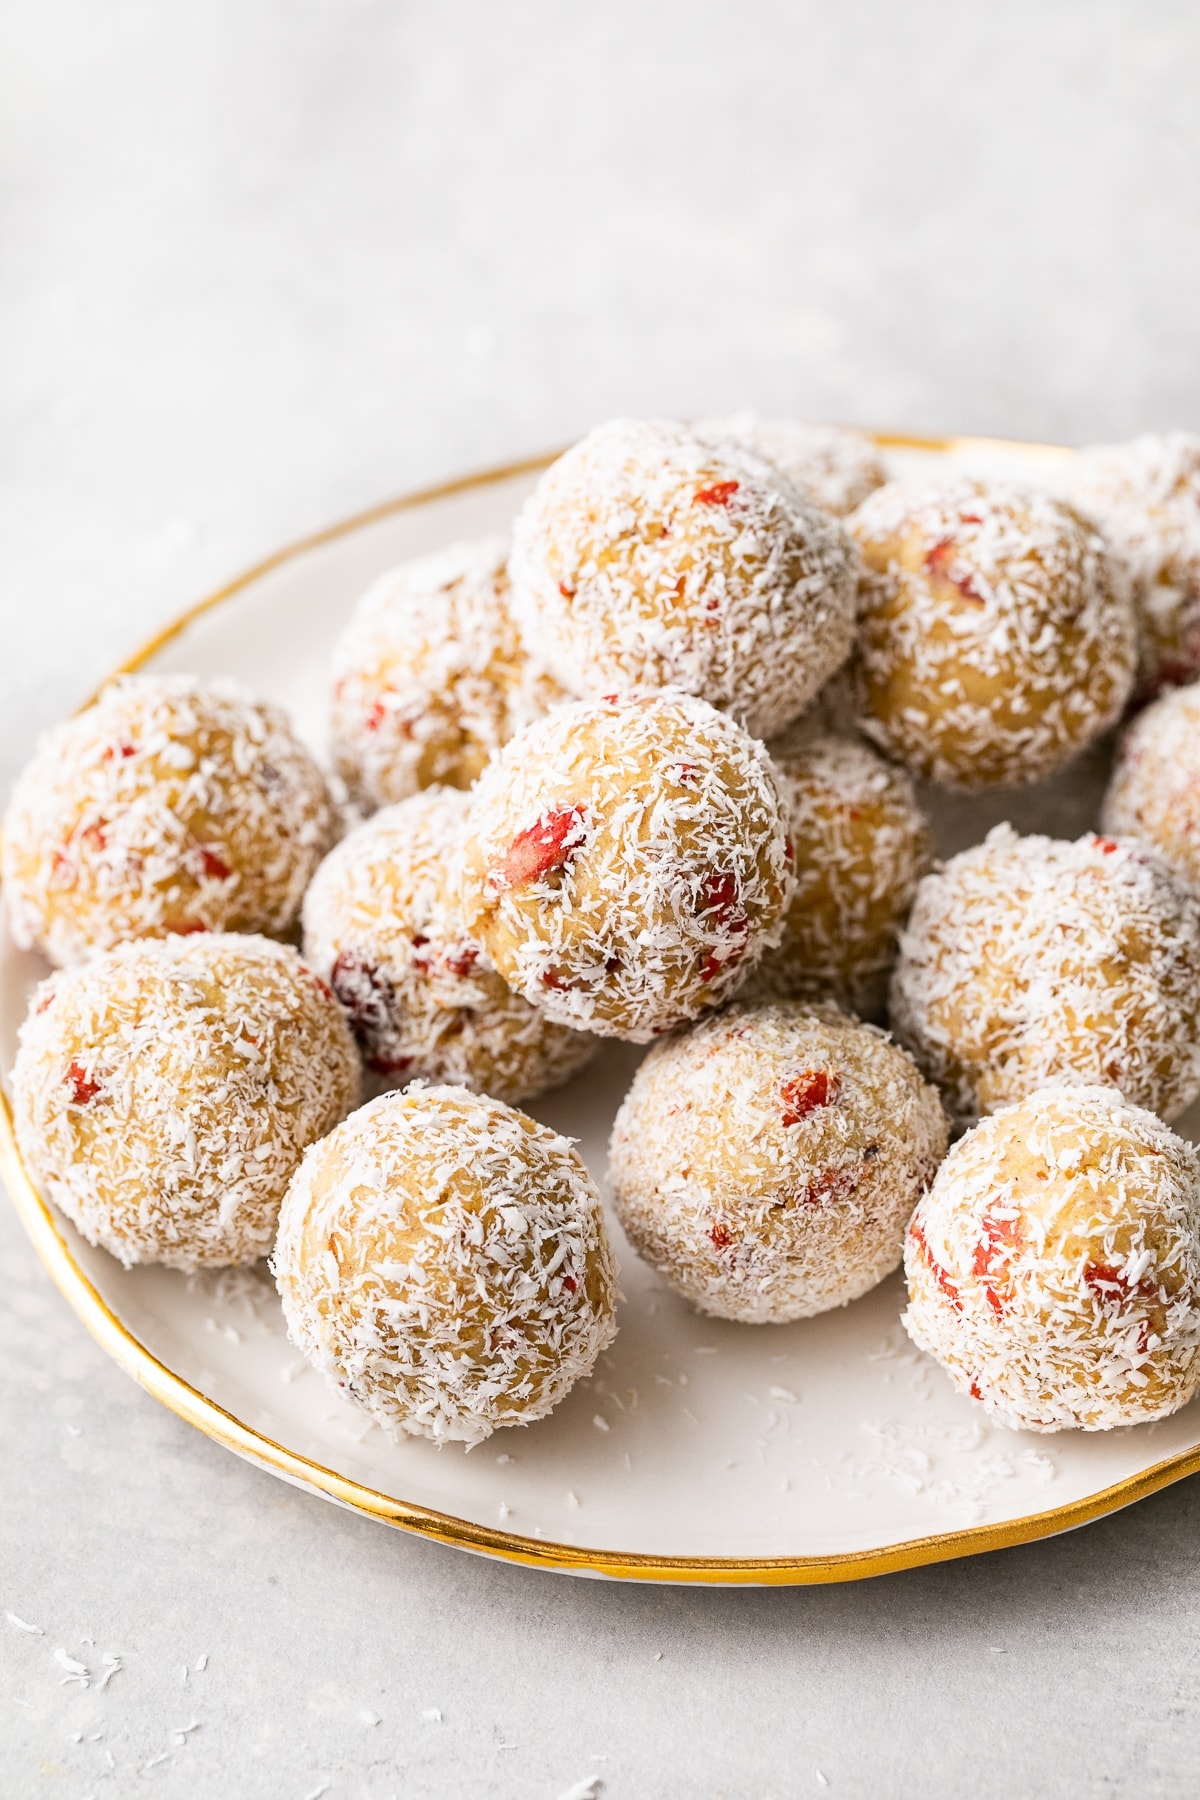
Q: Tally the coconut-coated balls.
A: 15